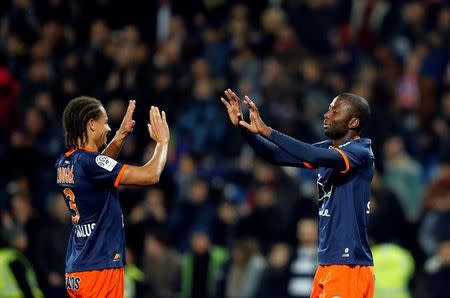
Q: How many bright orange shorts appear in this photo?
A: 2